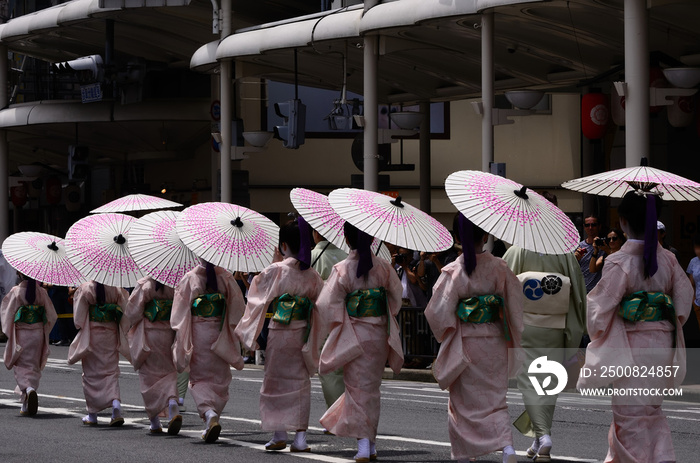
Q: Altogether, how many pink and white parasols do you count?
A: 9